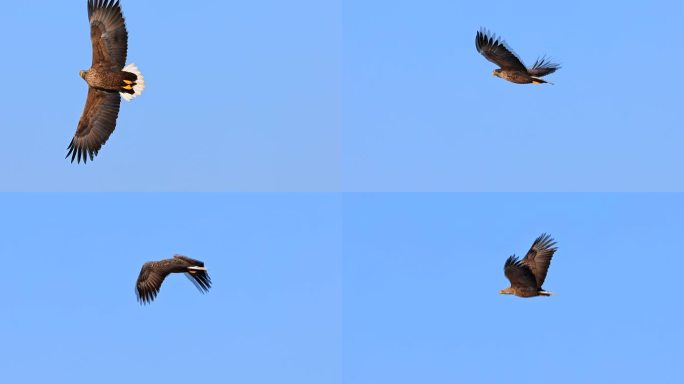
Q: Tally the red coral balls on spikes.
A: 0